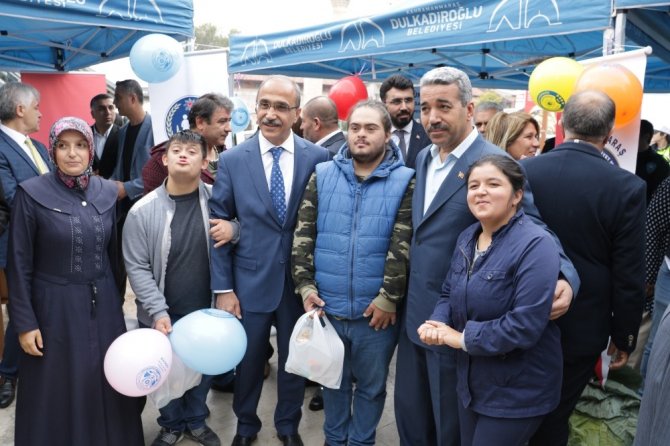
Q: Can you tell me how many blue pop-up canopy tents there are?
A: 3